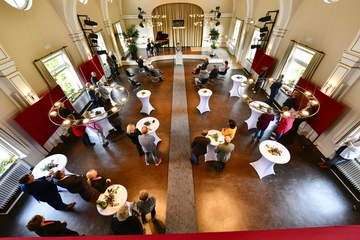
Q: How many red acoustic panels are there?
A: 4